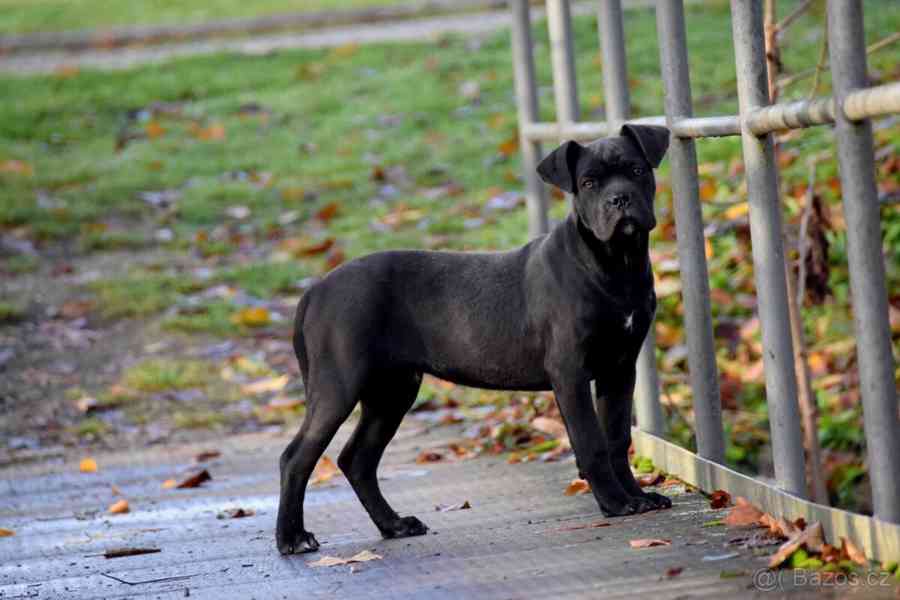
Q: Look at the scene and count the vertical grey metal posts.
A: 6